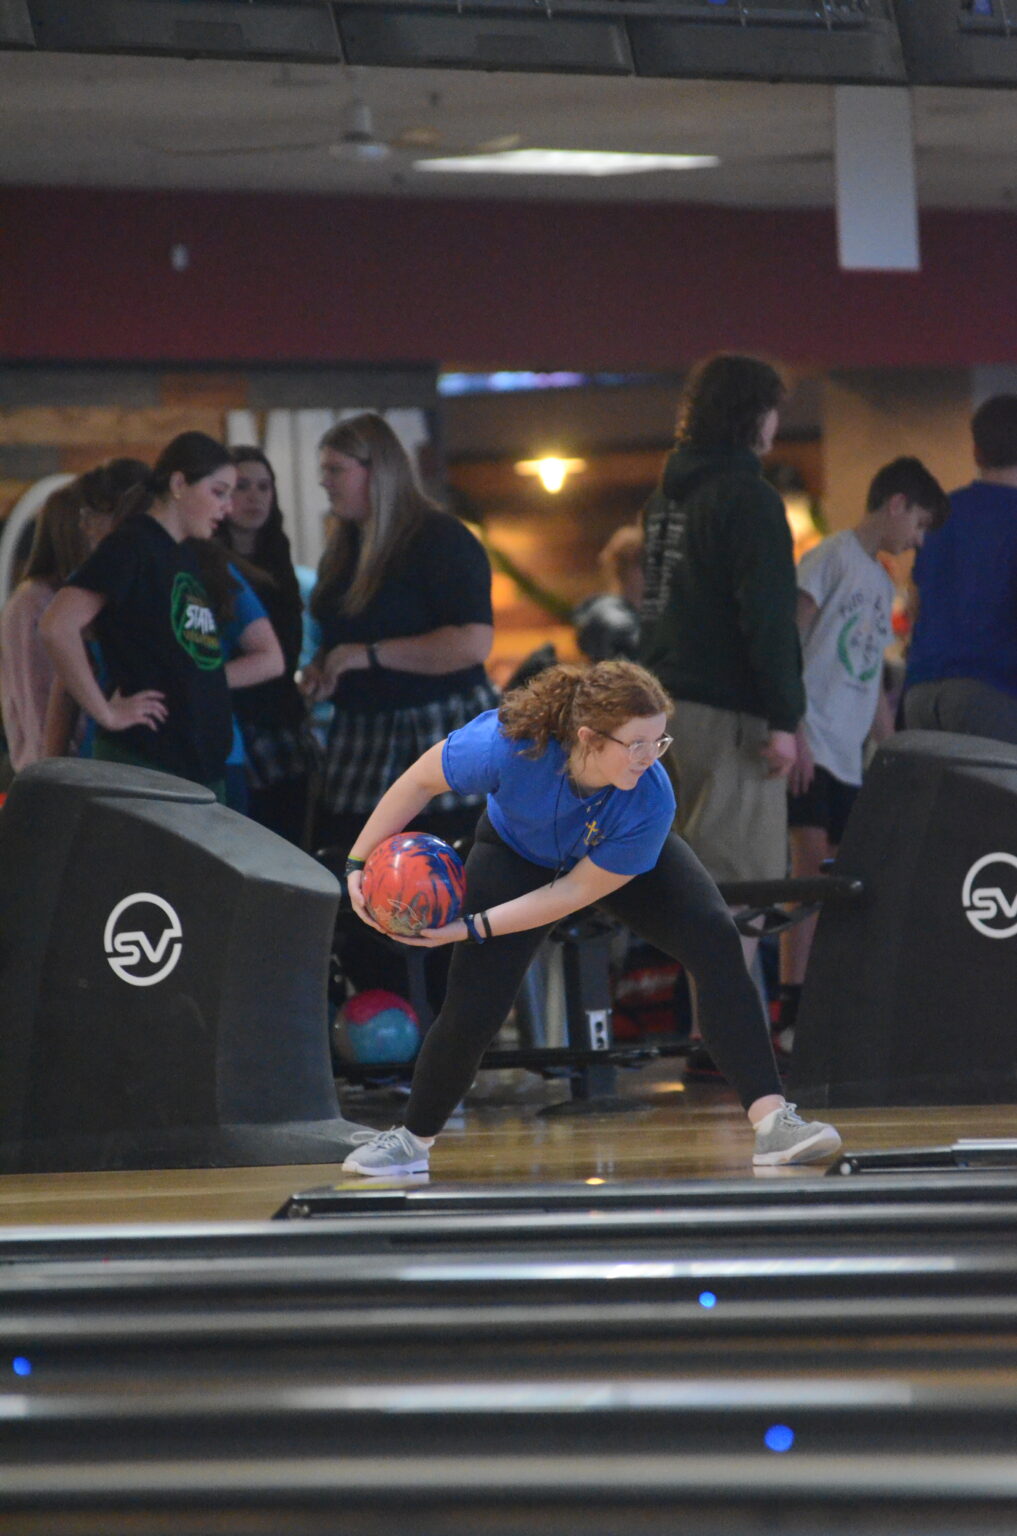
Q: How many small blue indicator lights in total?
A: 3